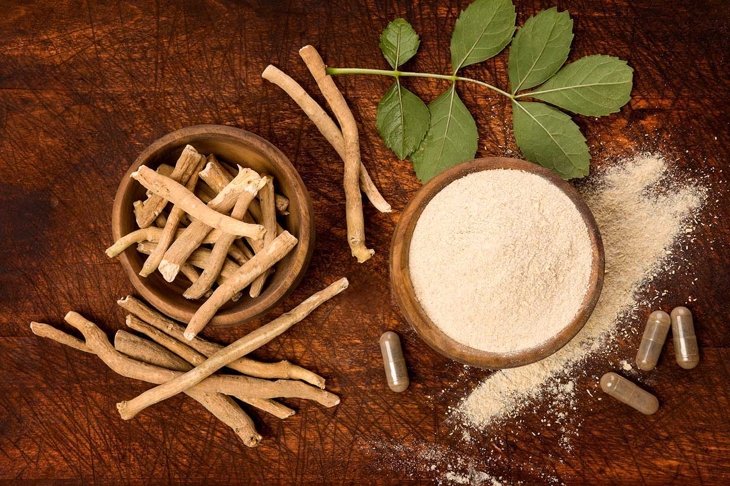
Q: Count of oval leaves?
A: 7